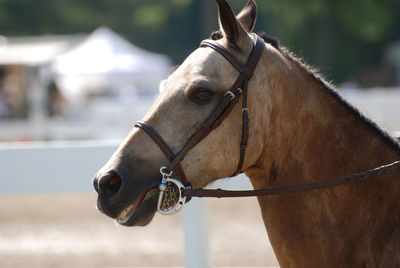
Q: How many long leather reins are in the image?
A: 1